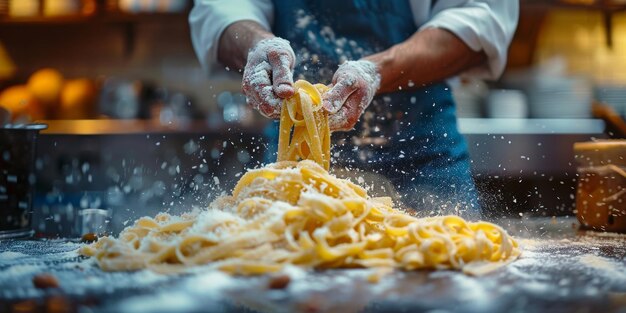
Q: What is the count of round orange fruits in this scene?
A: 3